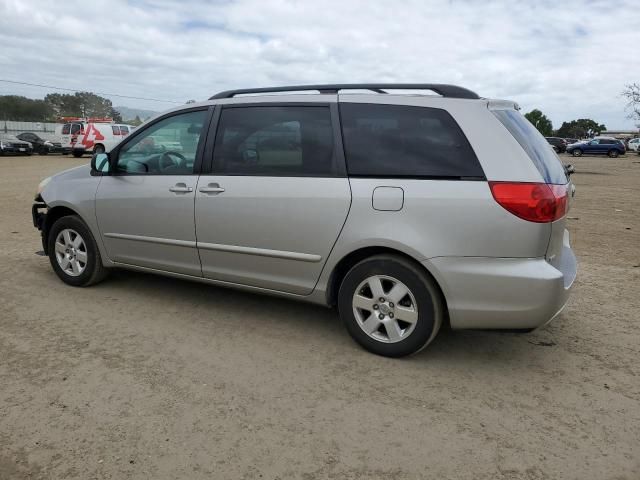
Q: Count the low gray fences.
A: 1